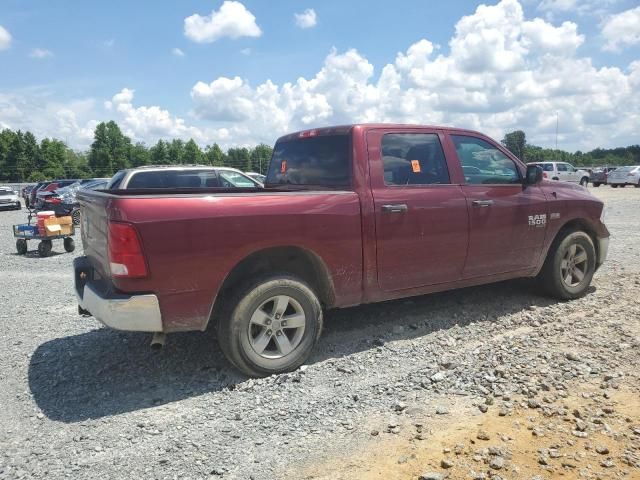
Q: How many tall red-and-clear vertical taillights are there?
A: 1